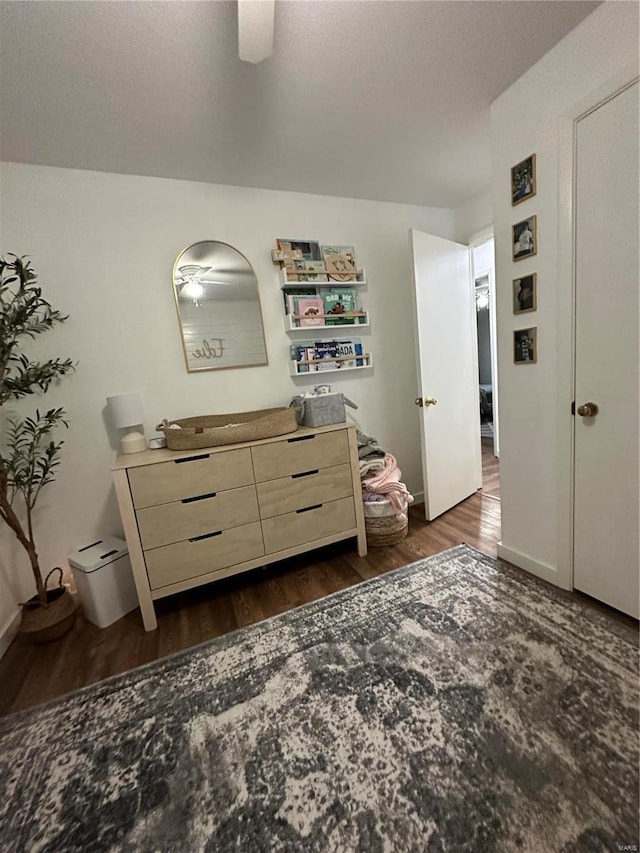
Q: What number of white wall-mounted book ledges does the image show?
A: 3